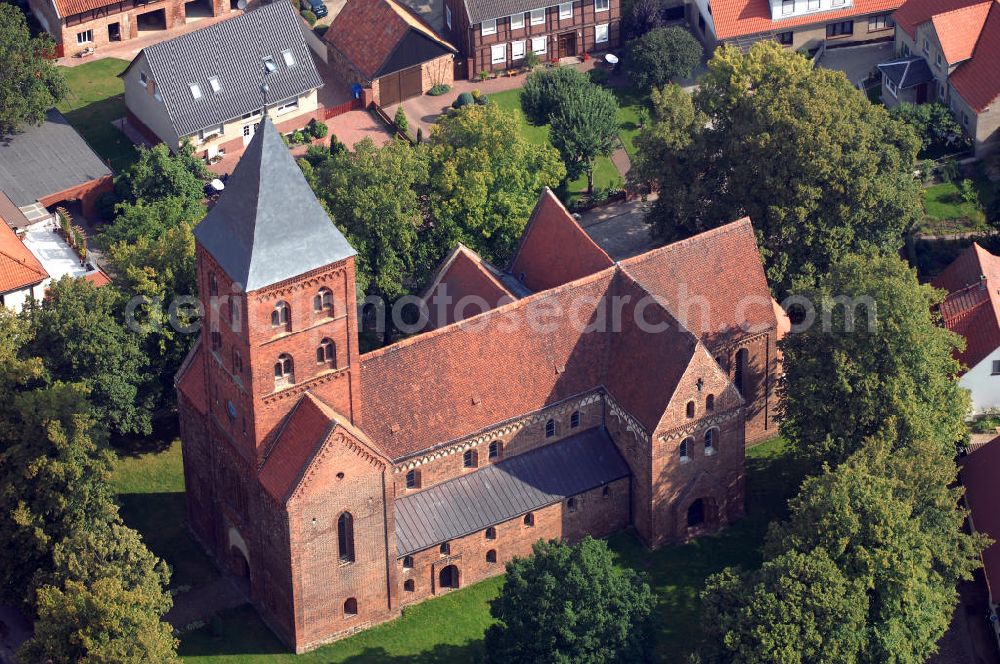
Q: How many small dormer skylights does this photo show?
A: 4